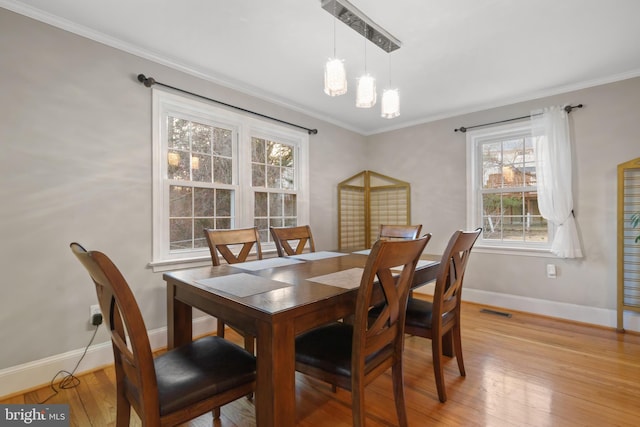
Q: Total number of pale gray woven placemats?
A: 6